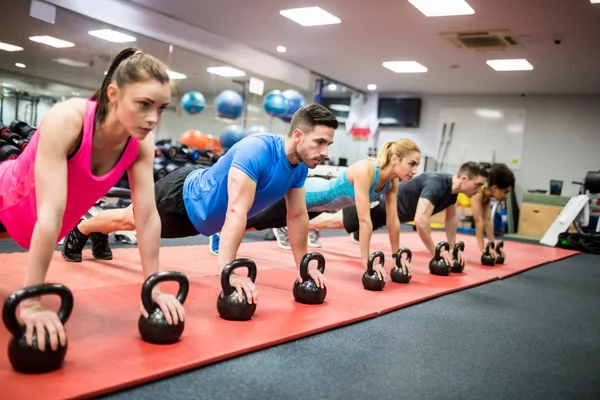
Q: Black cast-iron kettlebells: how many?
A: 10